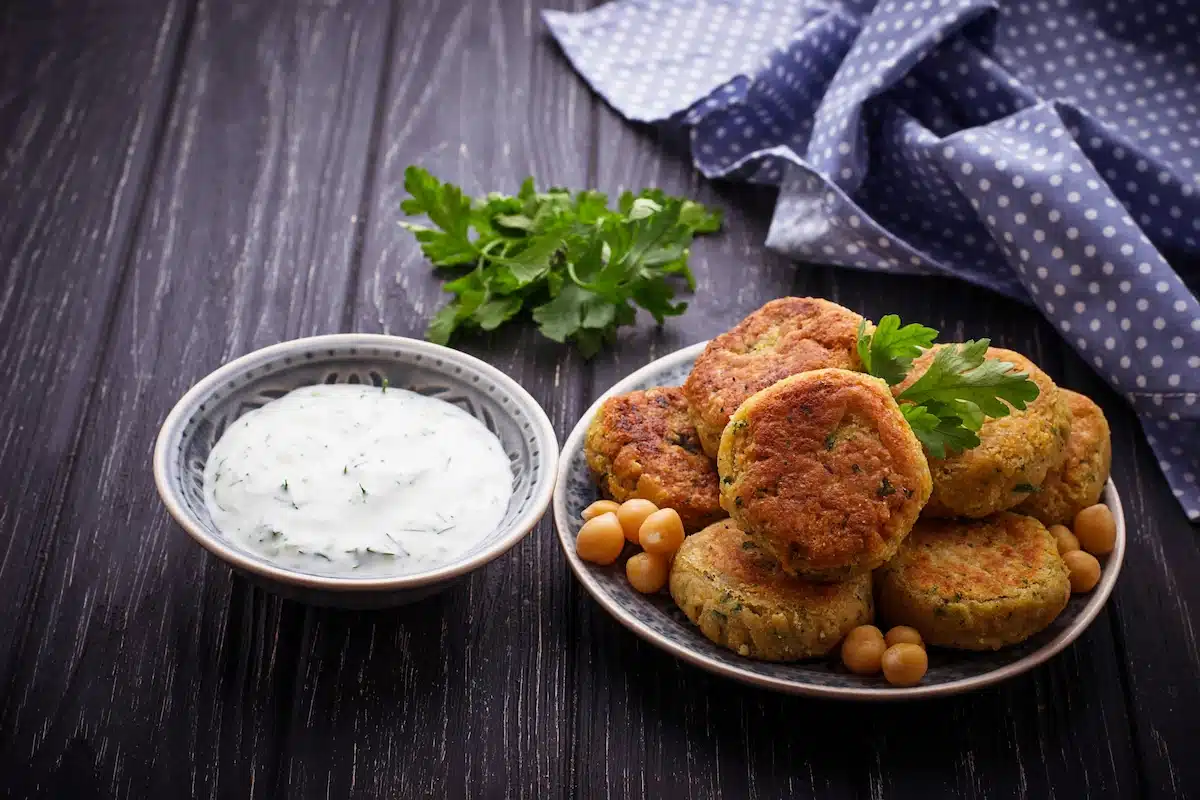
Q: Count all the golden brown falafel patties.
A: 7